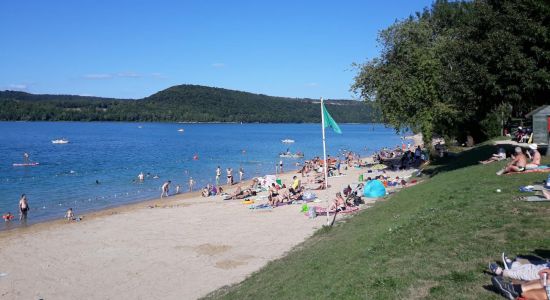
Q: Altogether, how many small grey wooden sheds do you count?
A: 1